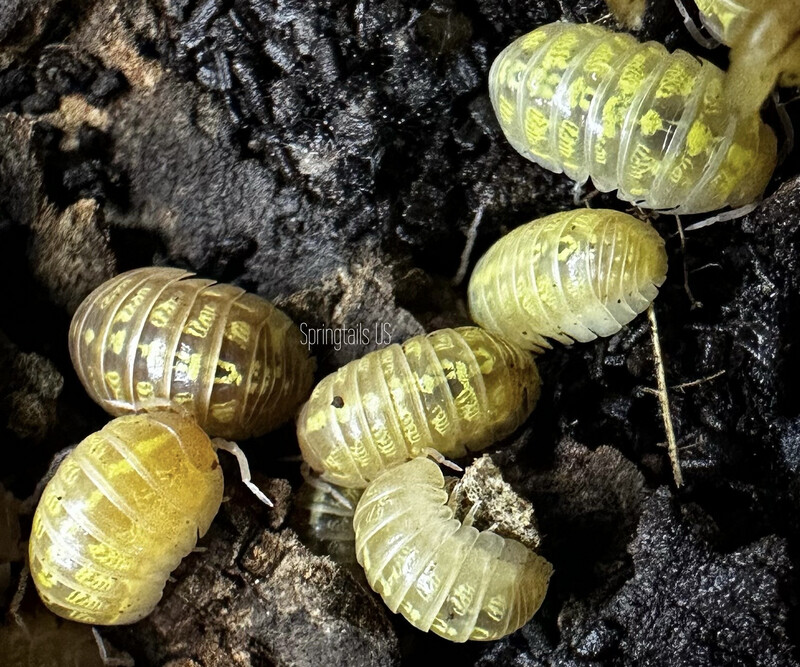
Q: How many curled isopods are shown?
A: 1